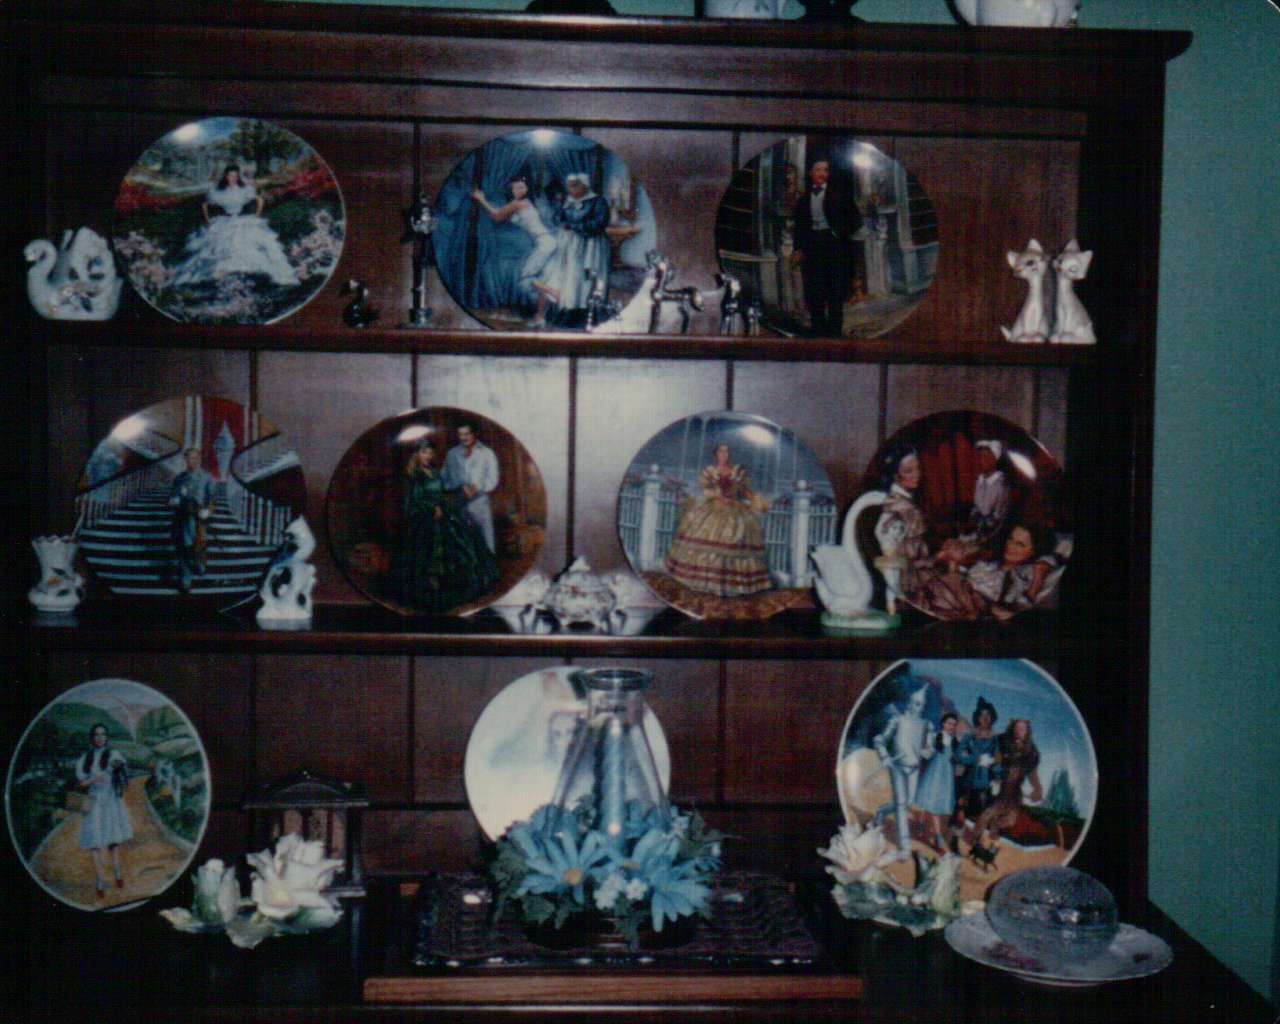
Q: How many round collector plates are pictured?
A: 10